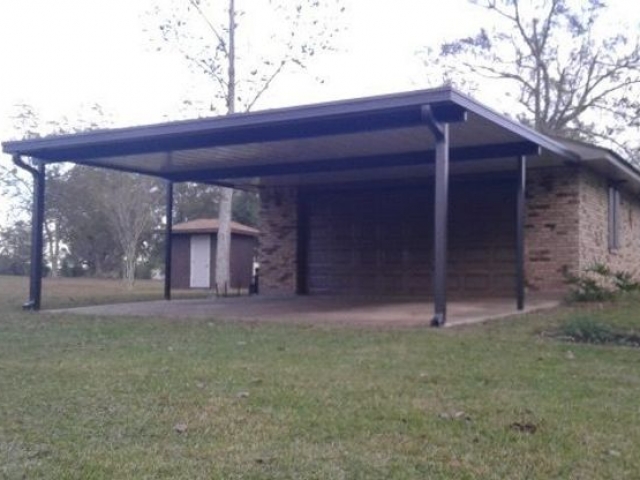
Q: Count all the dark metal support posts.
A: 4